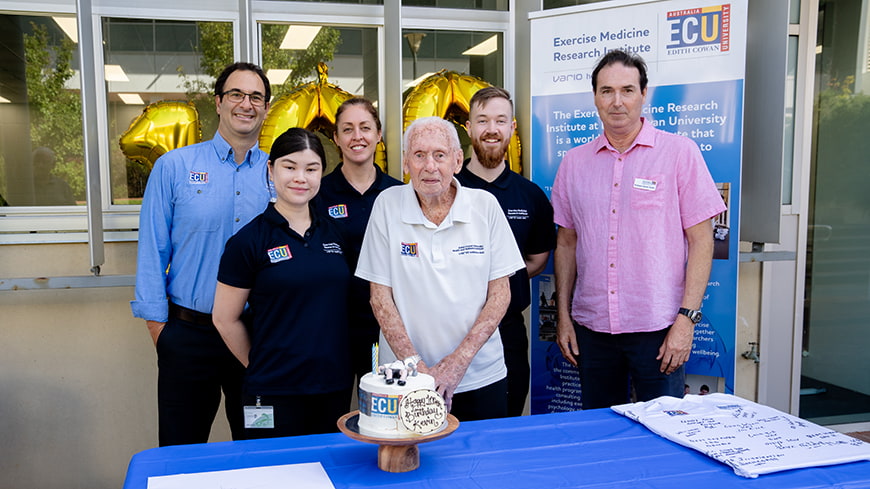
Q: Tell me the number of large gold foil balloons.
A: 3